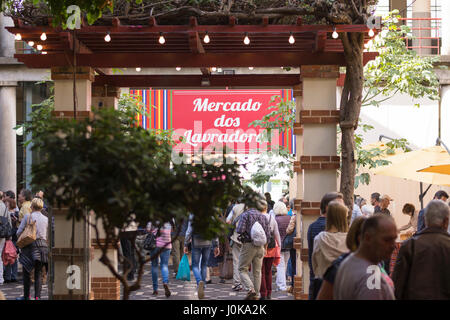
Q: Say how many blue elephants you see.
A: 0